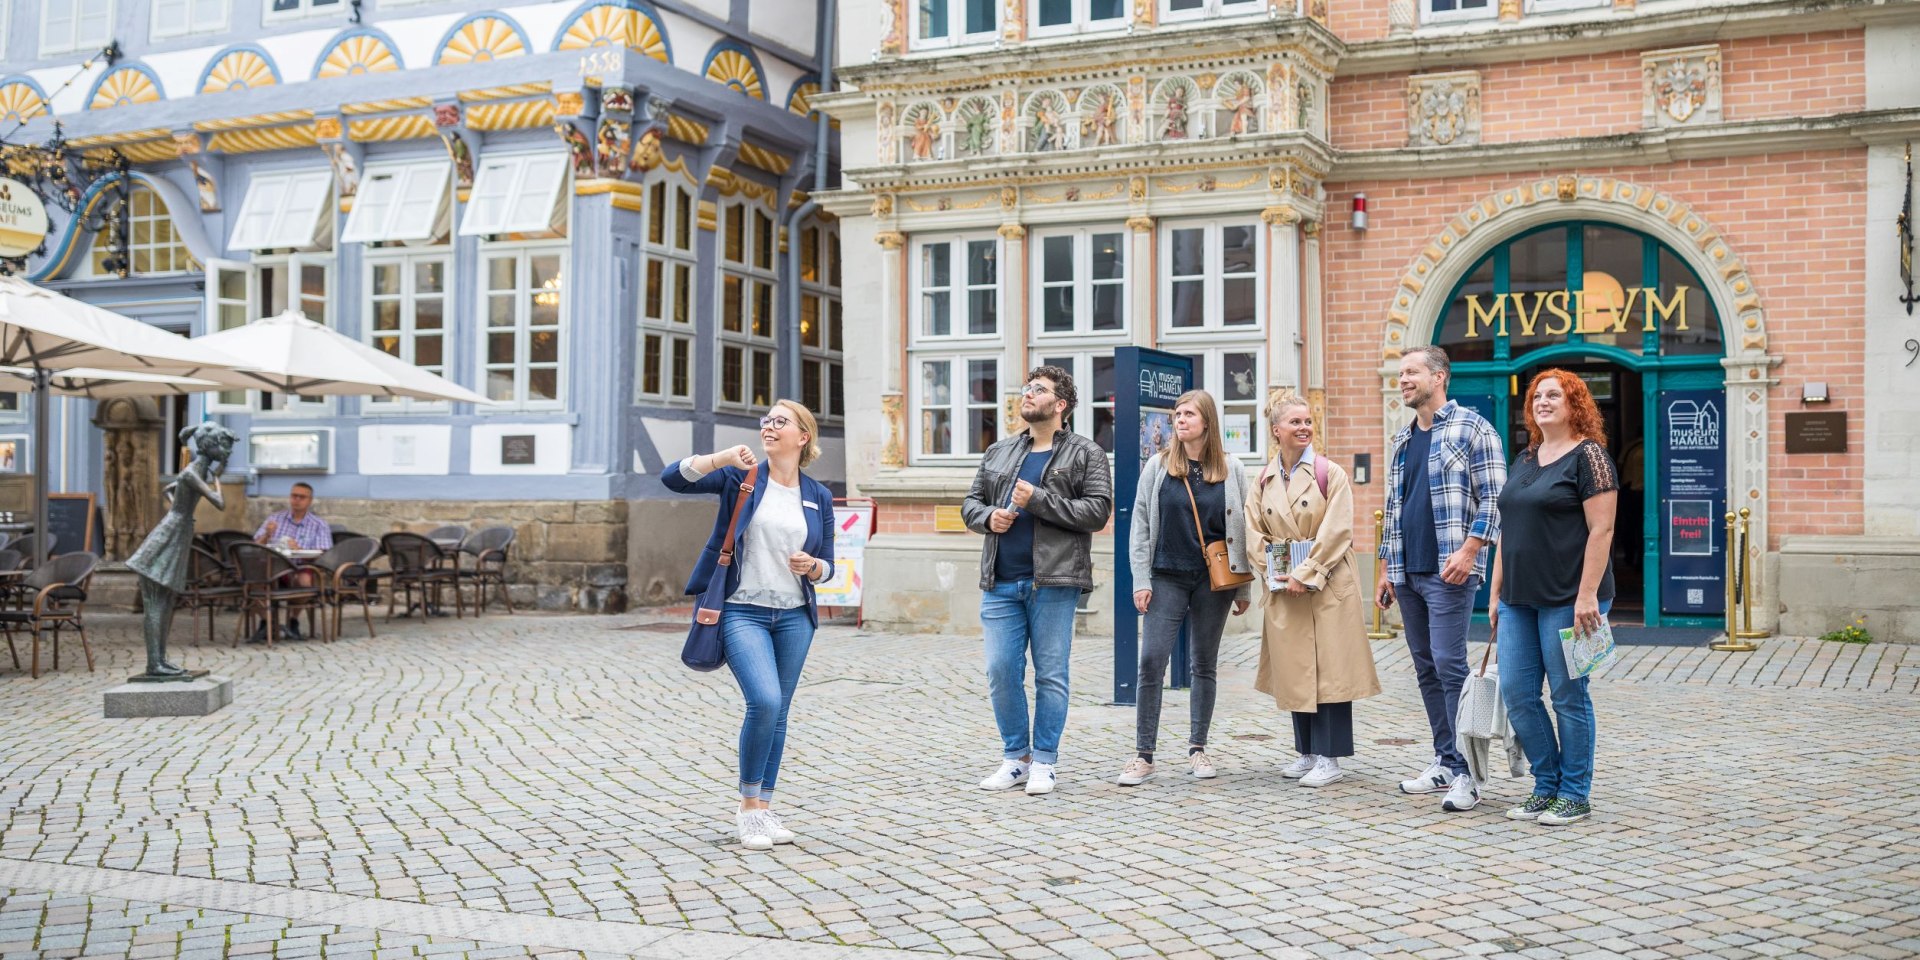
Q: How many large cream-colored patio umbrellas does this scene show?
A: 3